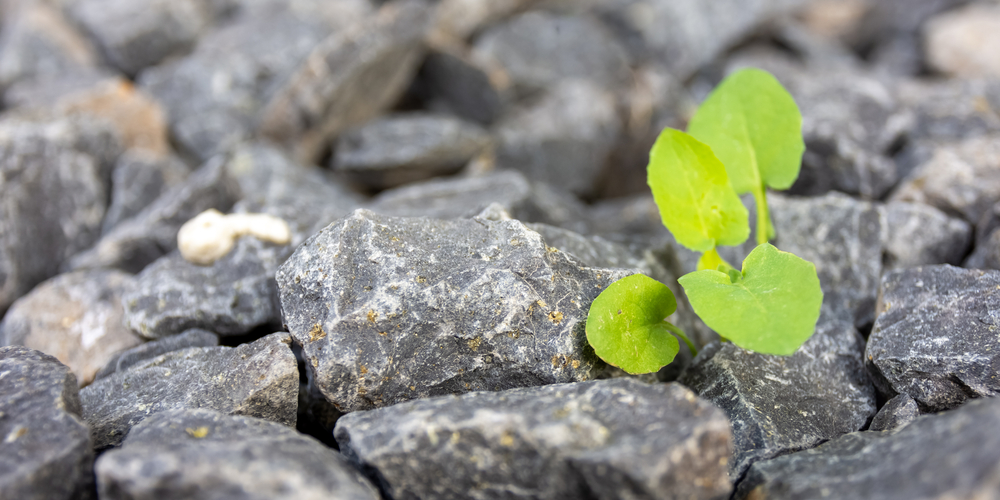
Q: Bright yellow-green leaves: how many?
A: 4